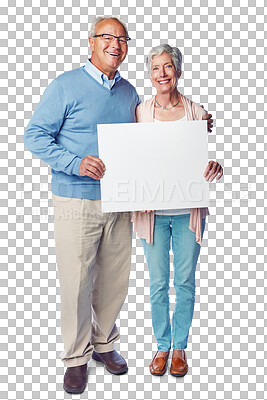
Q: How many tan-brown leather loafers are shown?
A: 2